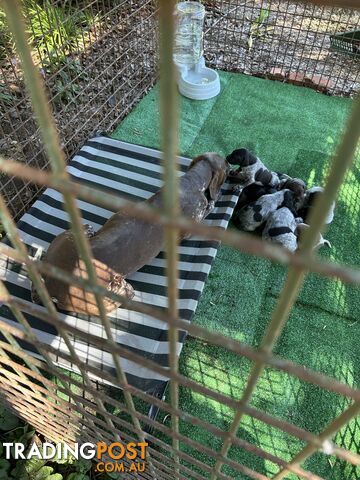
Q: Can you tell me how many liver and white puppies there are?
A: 1